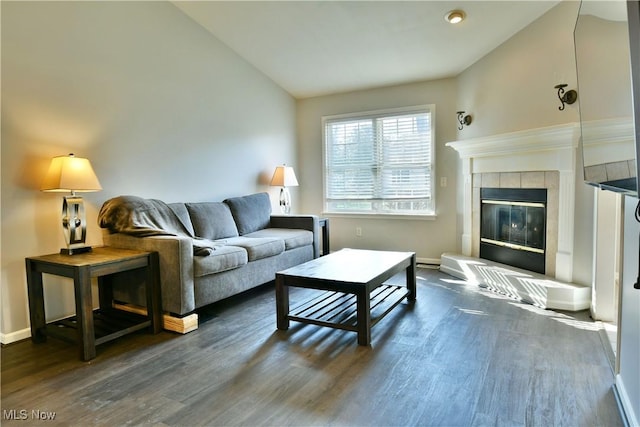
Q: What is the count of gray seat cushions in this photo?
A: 3